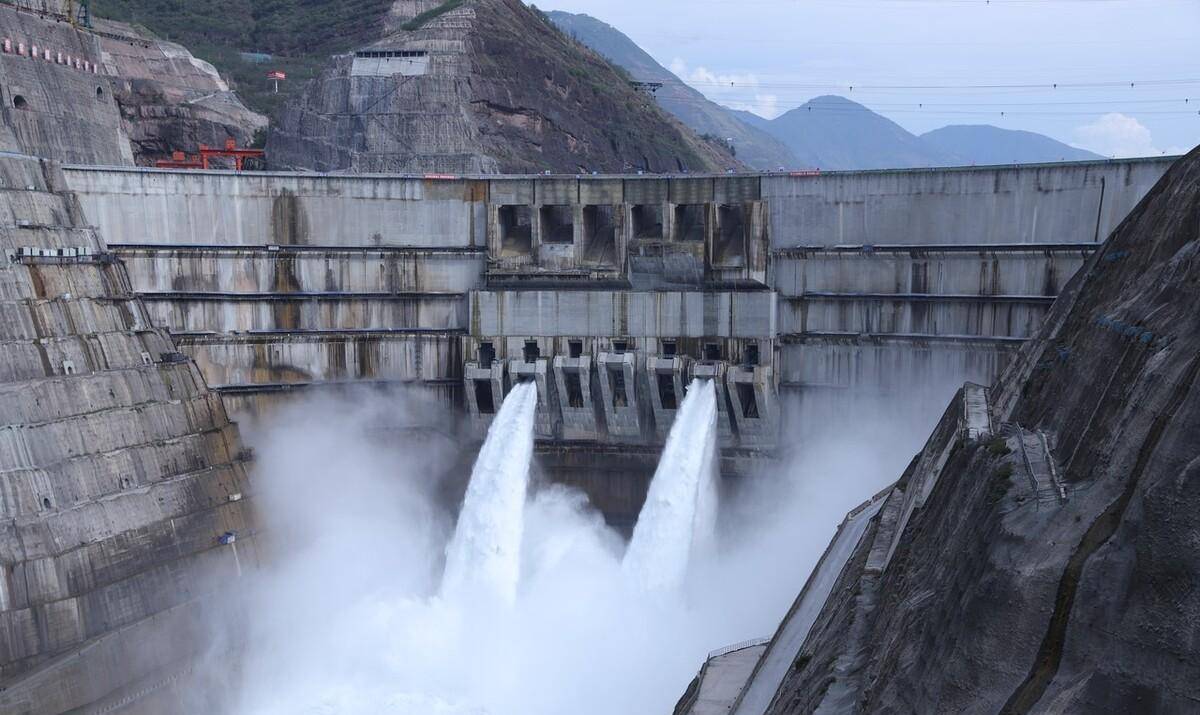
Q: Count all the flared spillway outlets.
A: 7